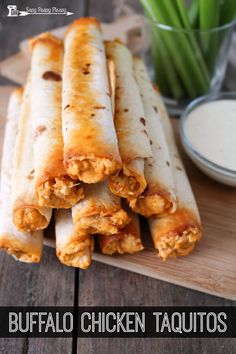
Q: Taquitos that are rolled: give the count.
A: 10